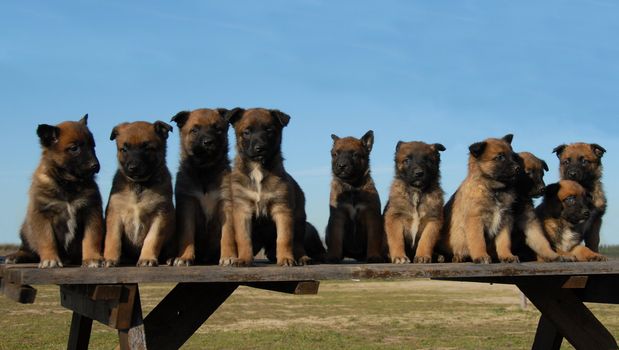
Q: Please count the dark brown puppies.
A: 10